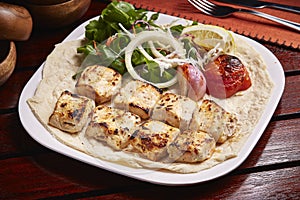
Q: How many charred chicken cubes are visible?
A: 8